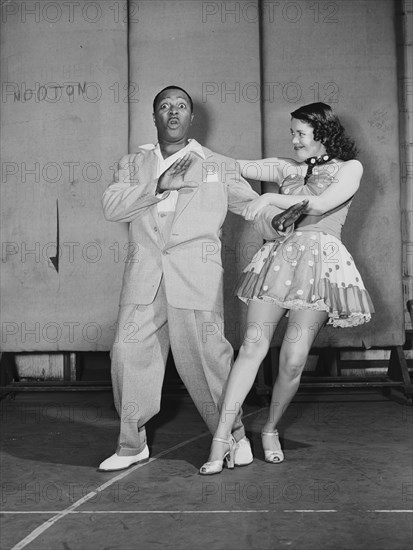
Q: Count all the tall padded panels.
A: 3